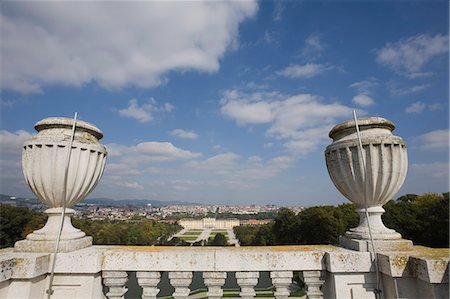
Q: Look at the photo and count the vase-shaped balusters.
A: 7